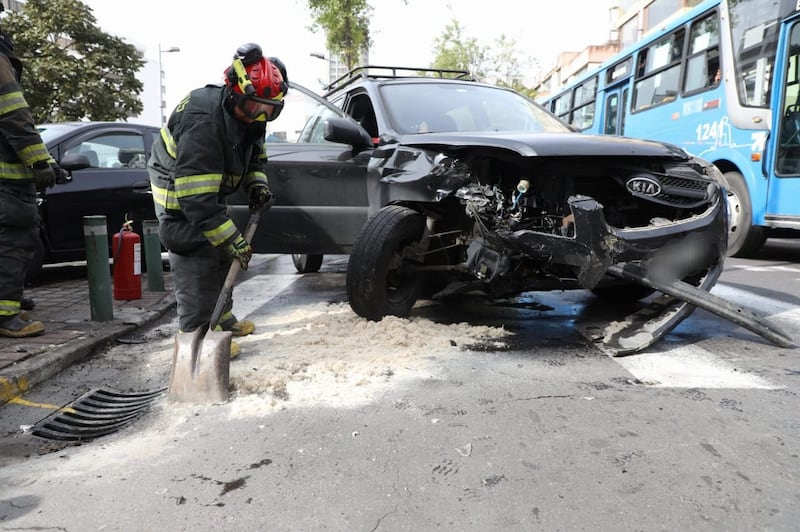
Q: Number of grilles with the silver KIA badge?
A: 1